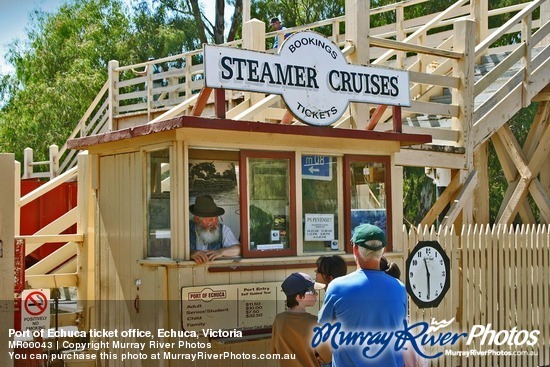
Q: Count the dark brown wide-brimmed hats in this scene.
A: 1